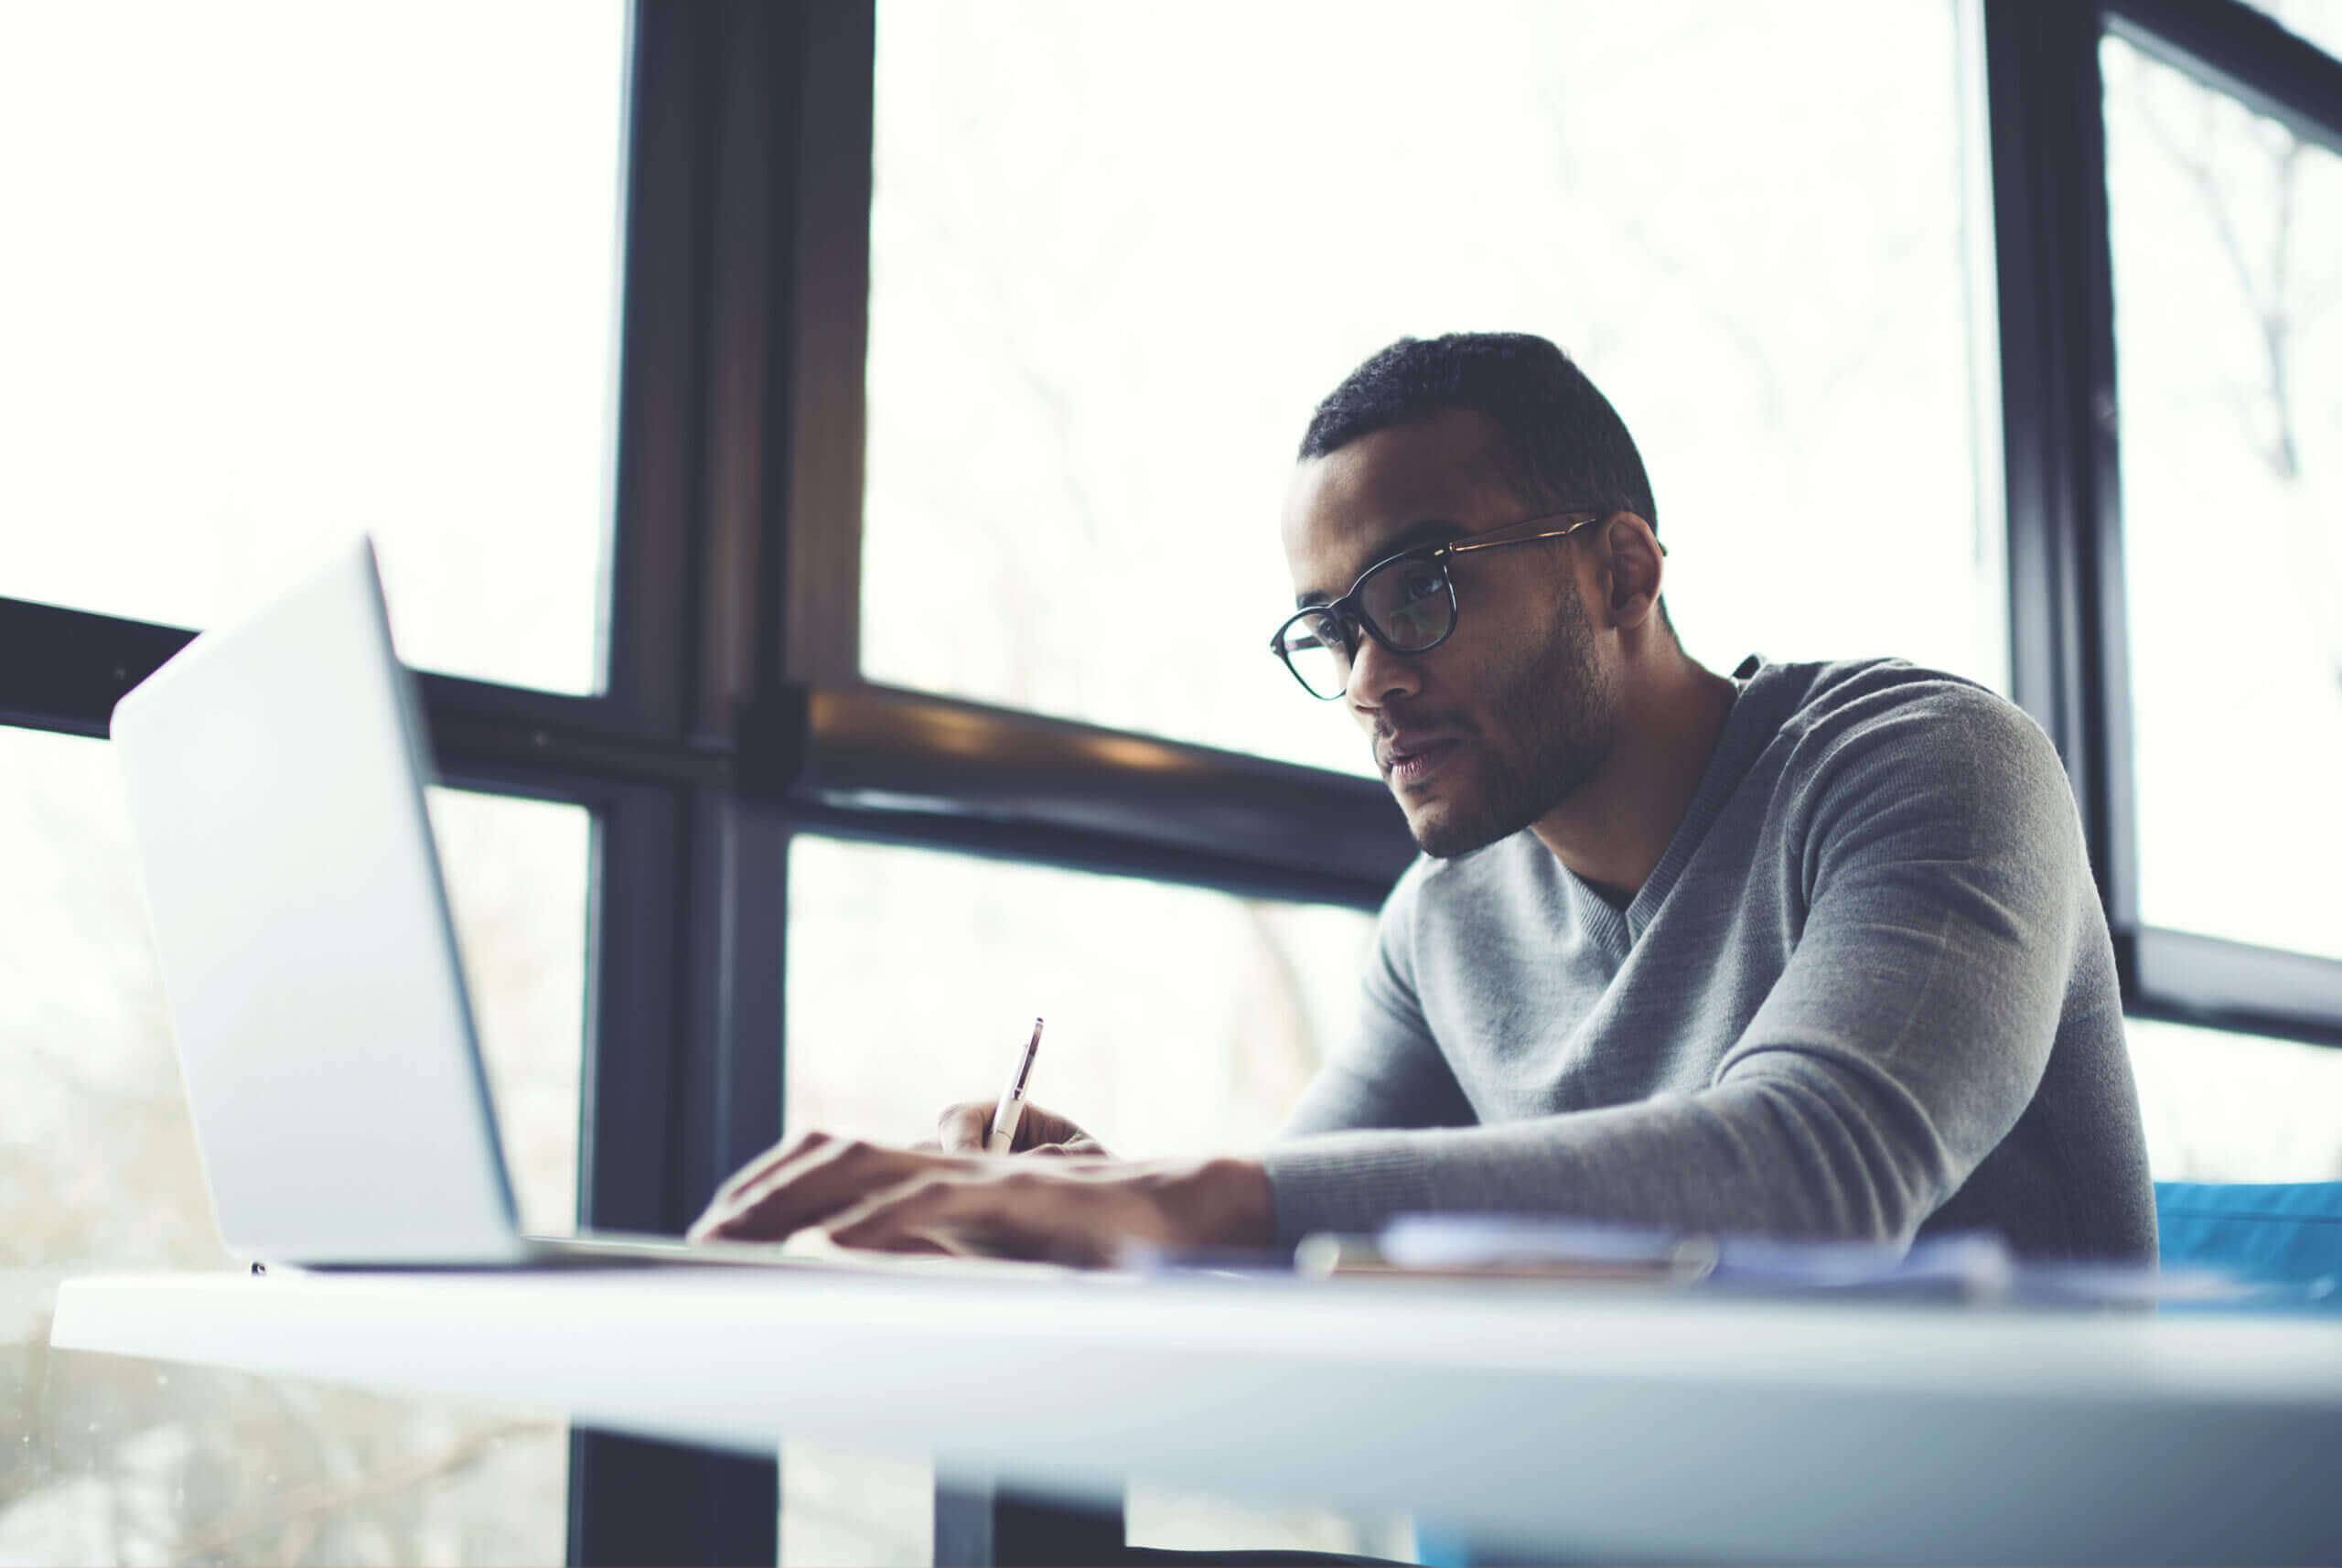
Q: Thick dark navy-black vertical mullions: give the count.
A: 2